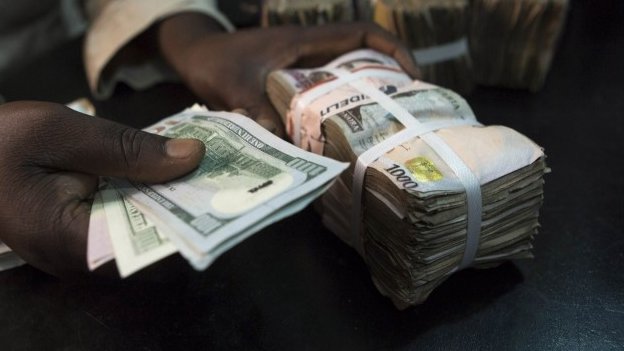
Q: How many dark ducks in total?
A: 0